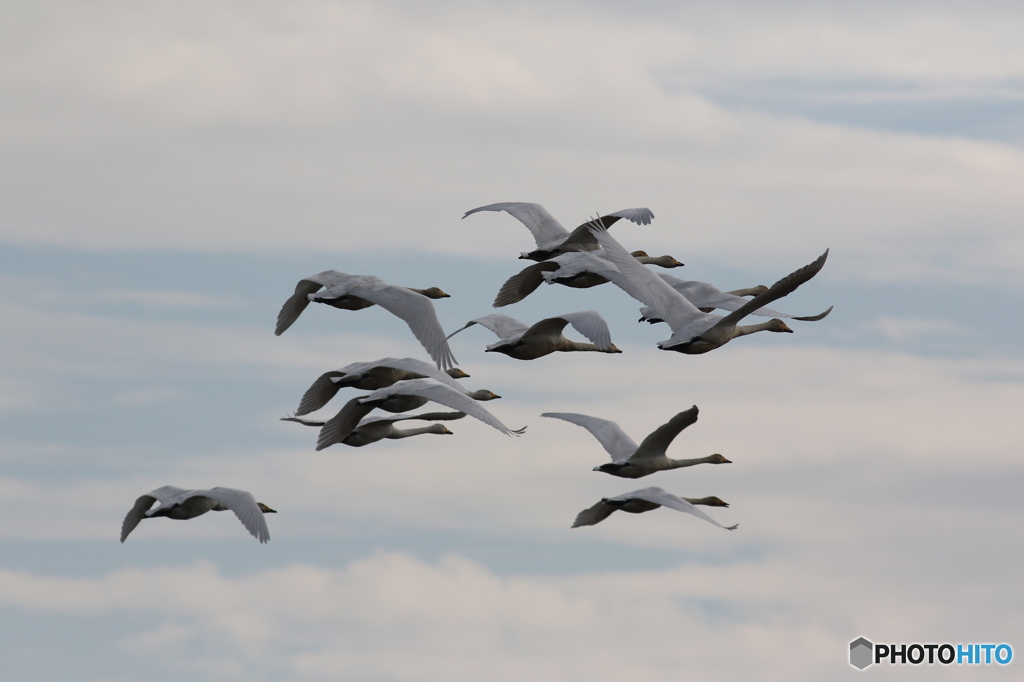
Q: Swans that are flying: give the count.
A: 12